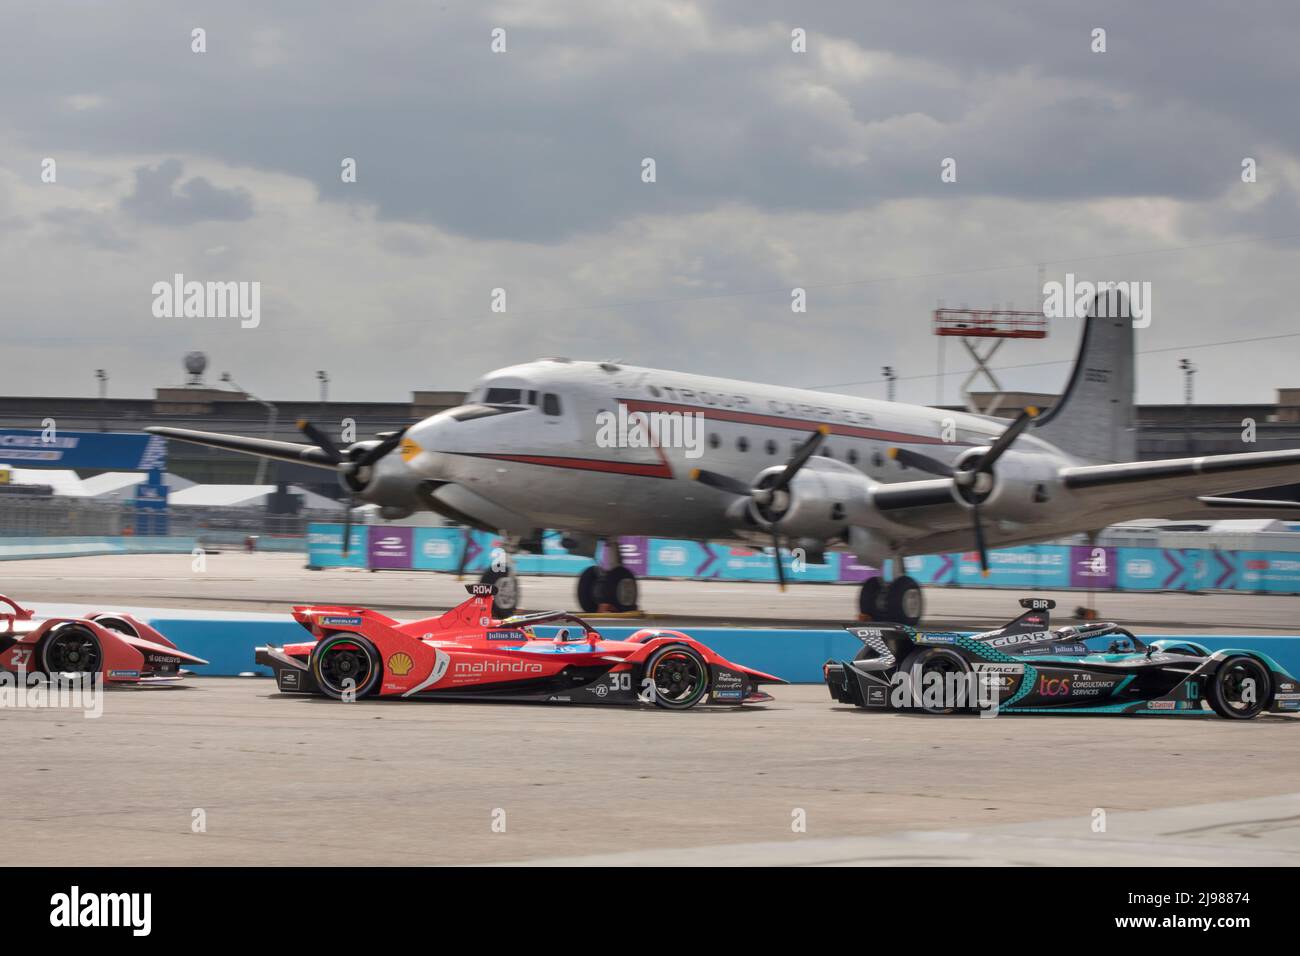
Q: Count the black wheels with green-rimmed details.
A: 2